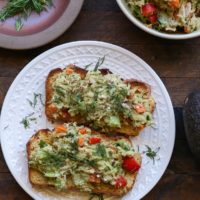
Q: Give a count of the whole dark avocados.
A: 1